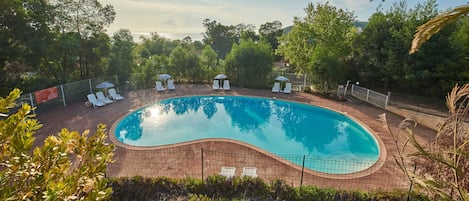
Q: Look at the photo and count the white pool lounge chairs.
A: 11